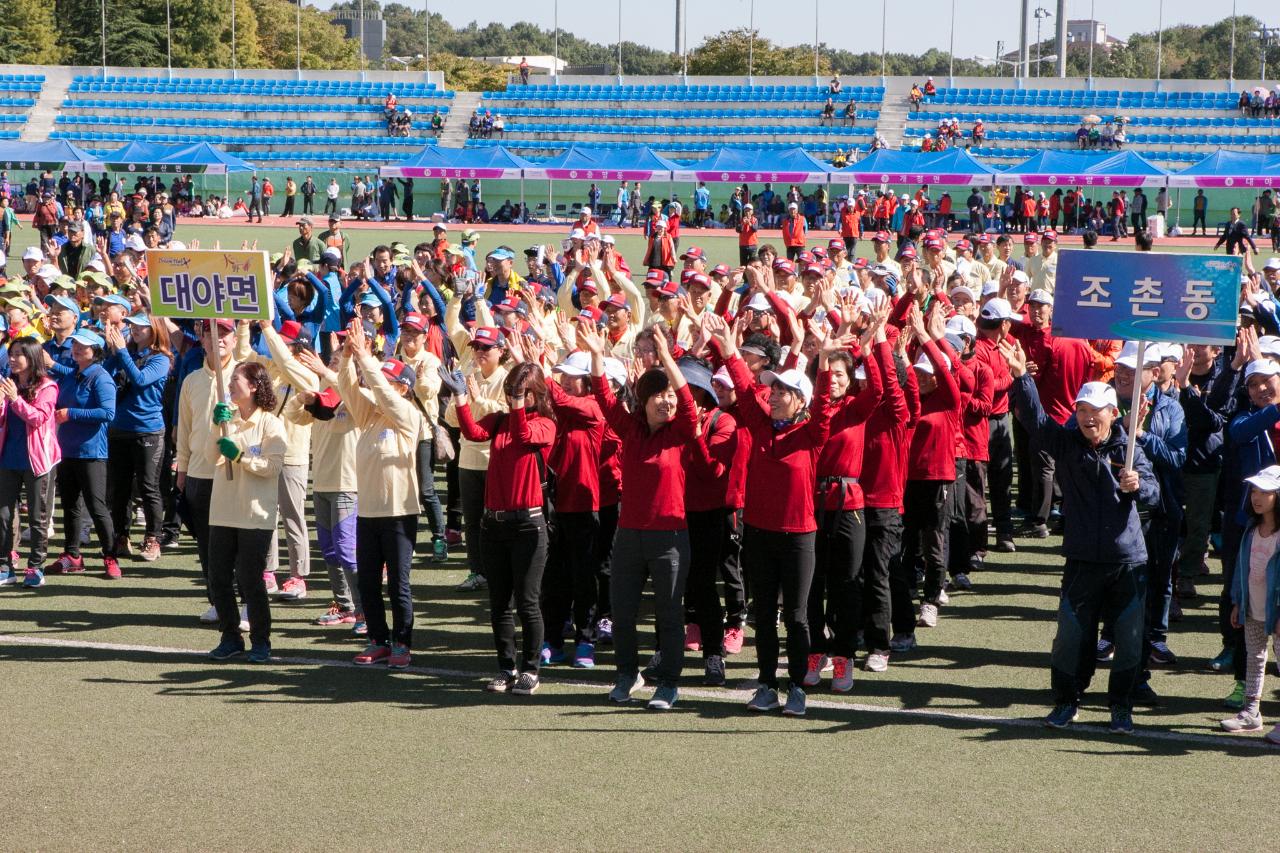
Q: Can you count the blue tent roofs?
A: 8